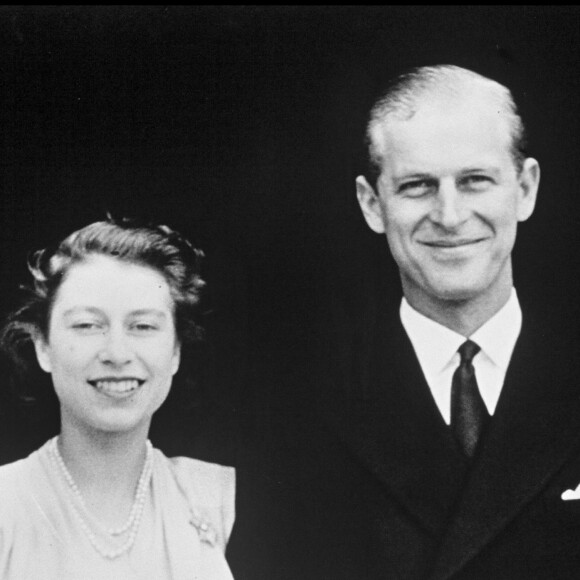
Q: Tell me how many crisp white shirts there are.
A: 1